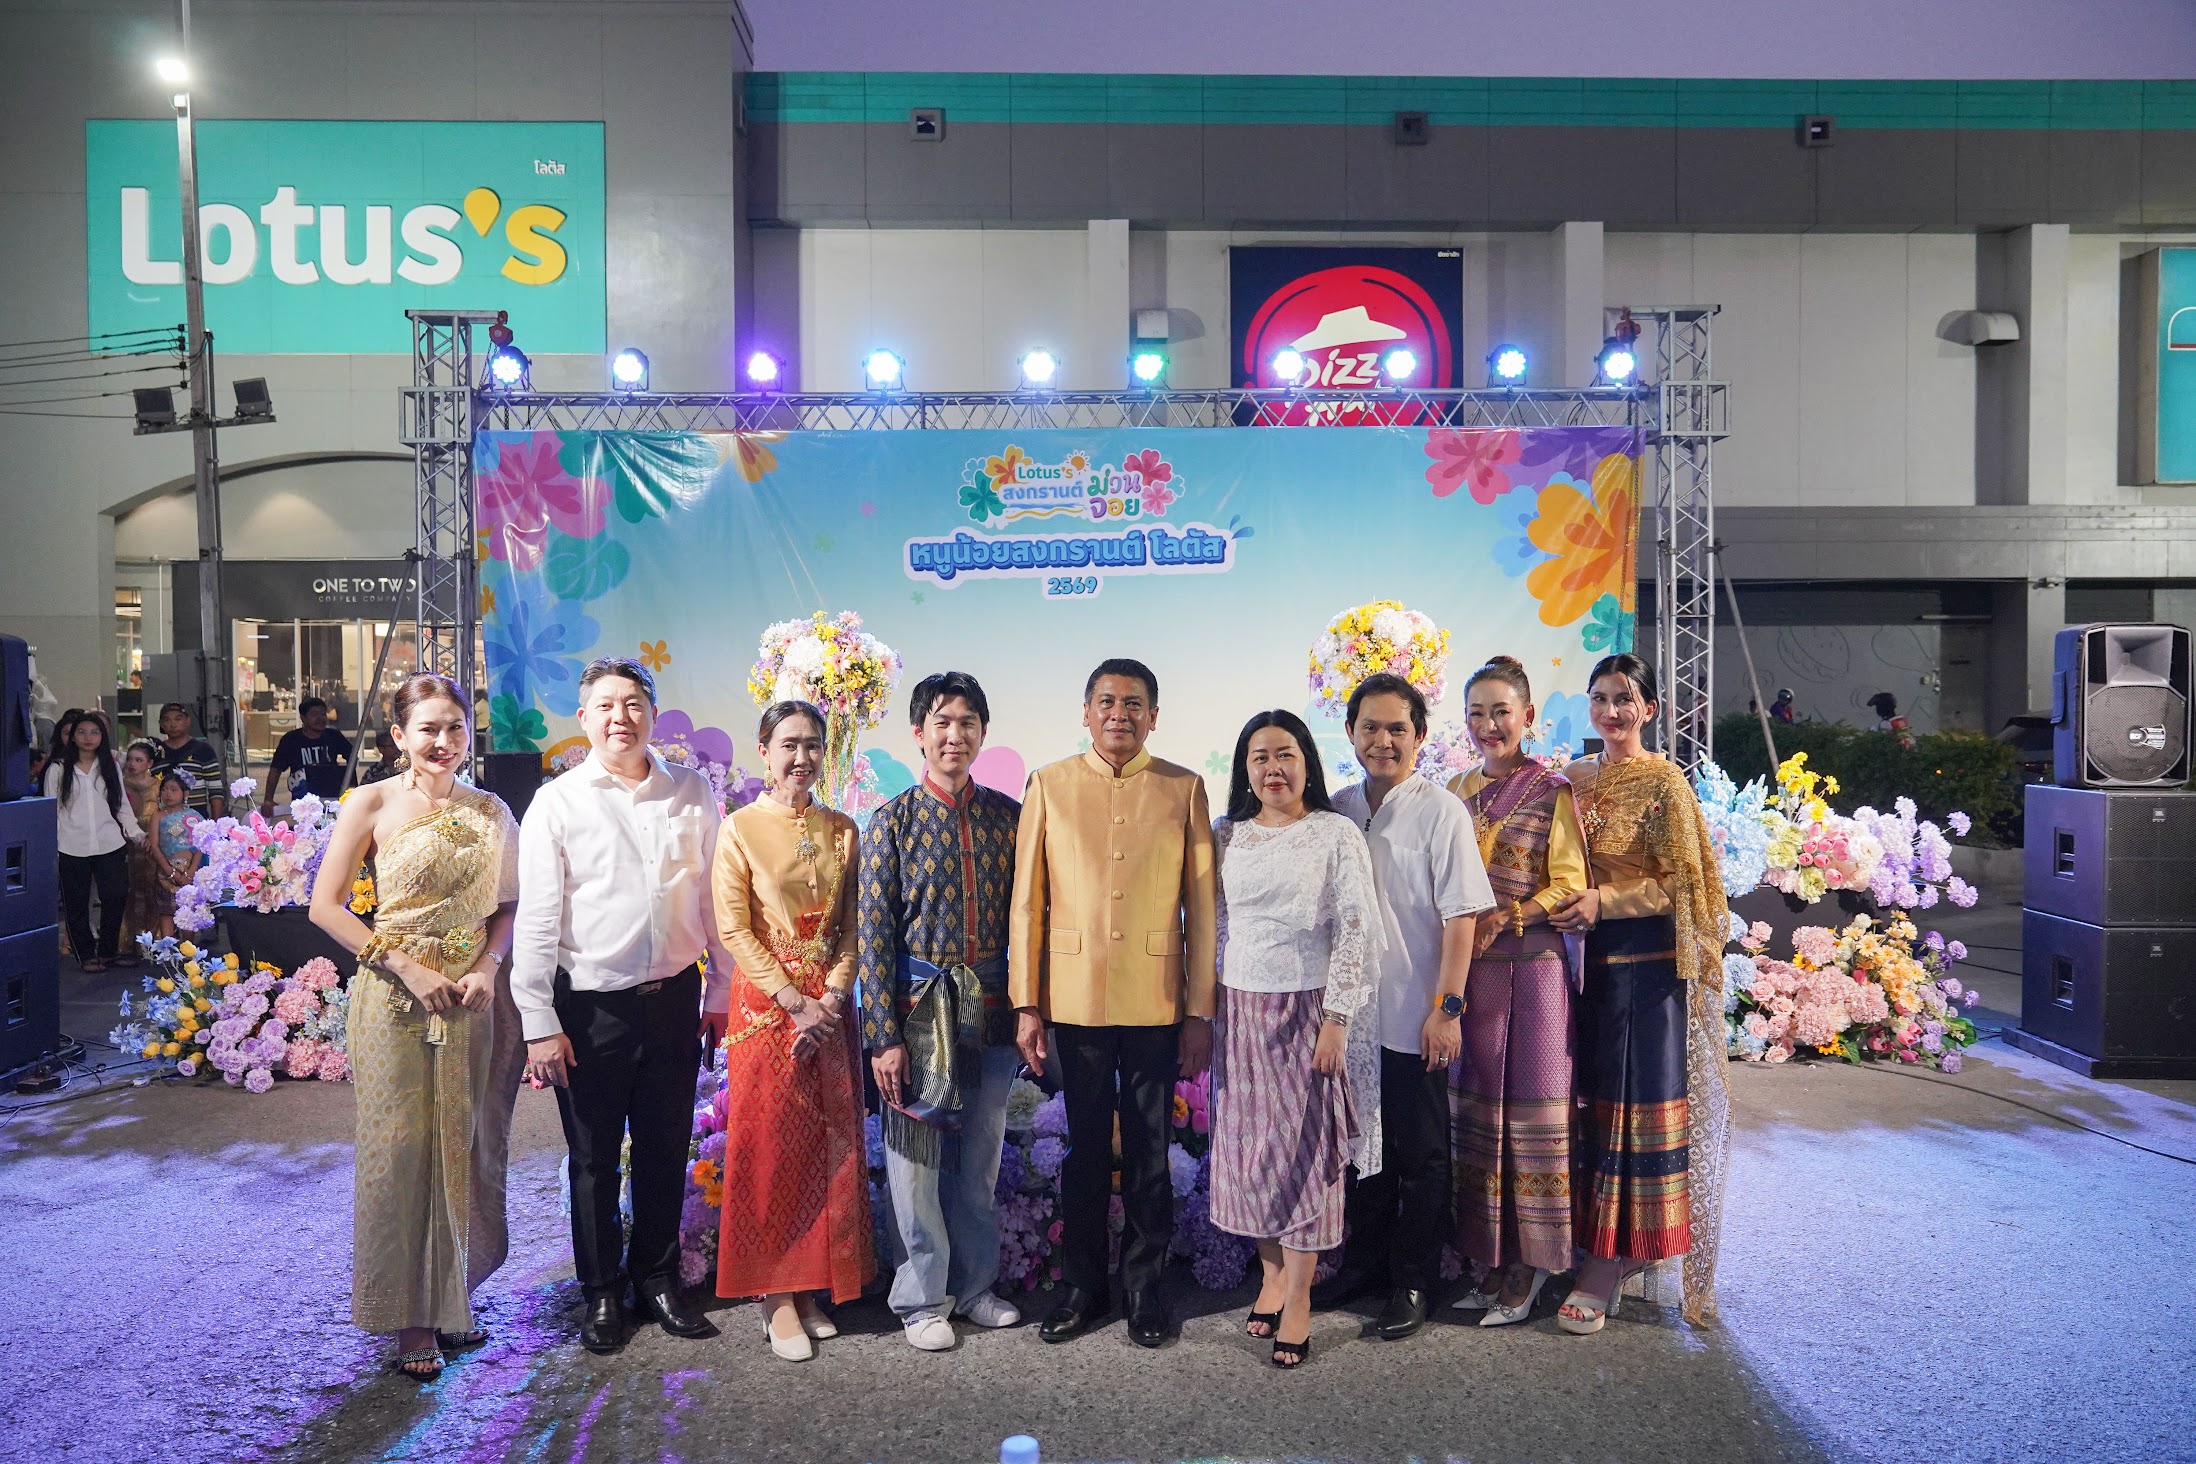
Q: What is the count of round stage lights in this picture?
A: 10